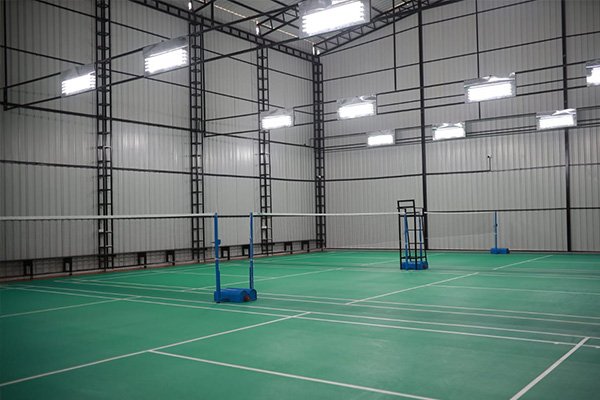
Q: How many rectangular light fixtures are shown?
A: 10